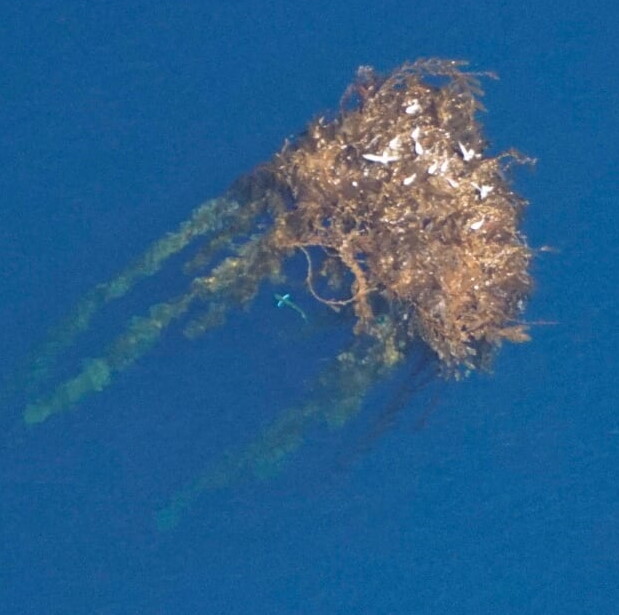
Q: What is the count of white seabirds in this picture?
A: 12